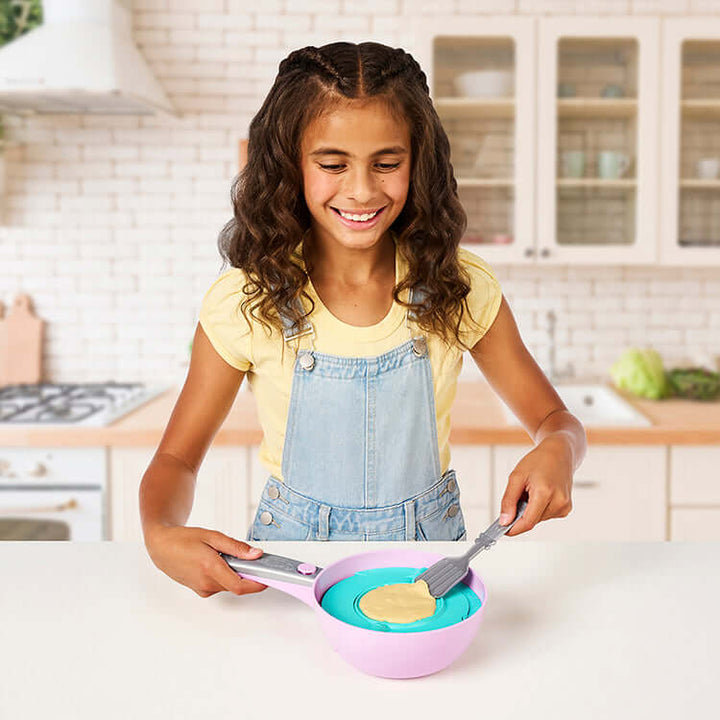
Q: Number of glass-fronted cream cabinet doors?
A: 3